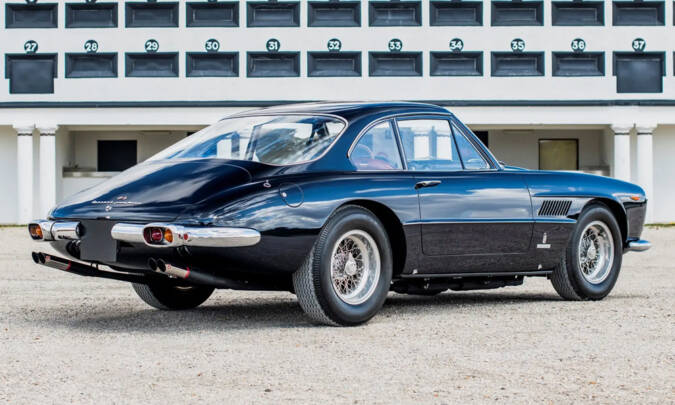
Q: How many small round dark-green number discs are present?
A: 11